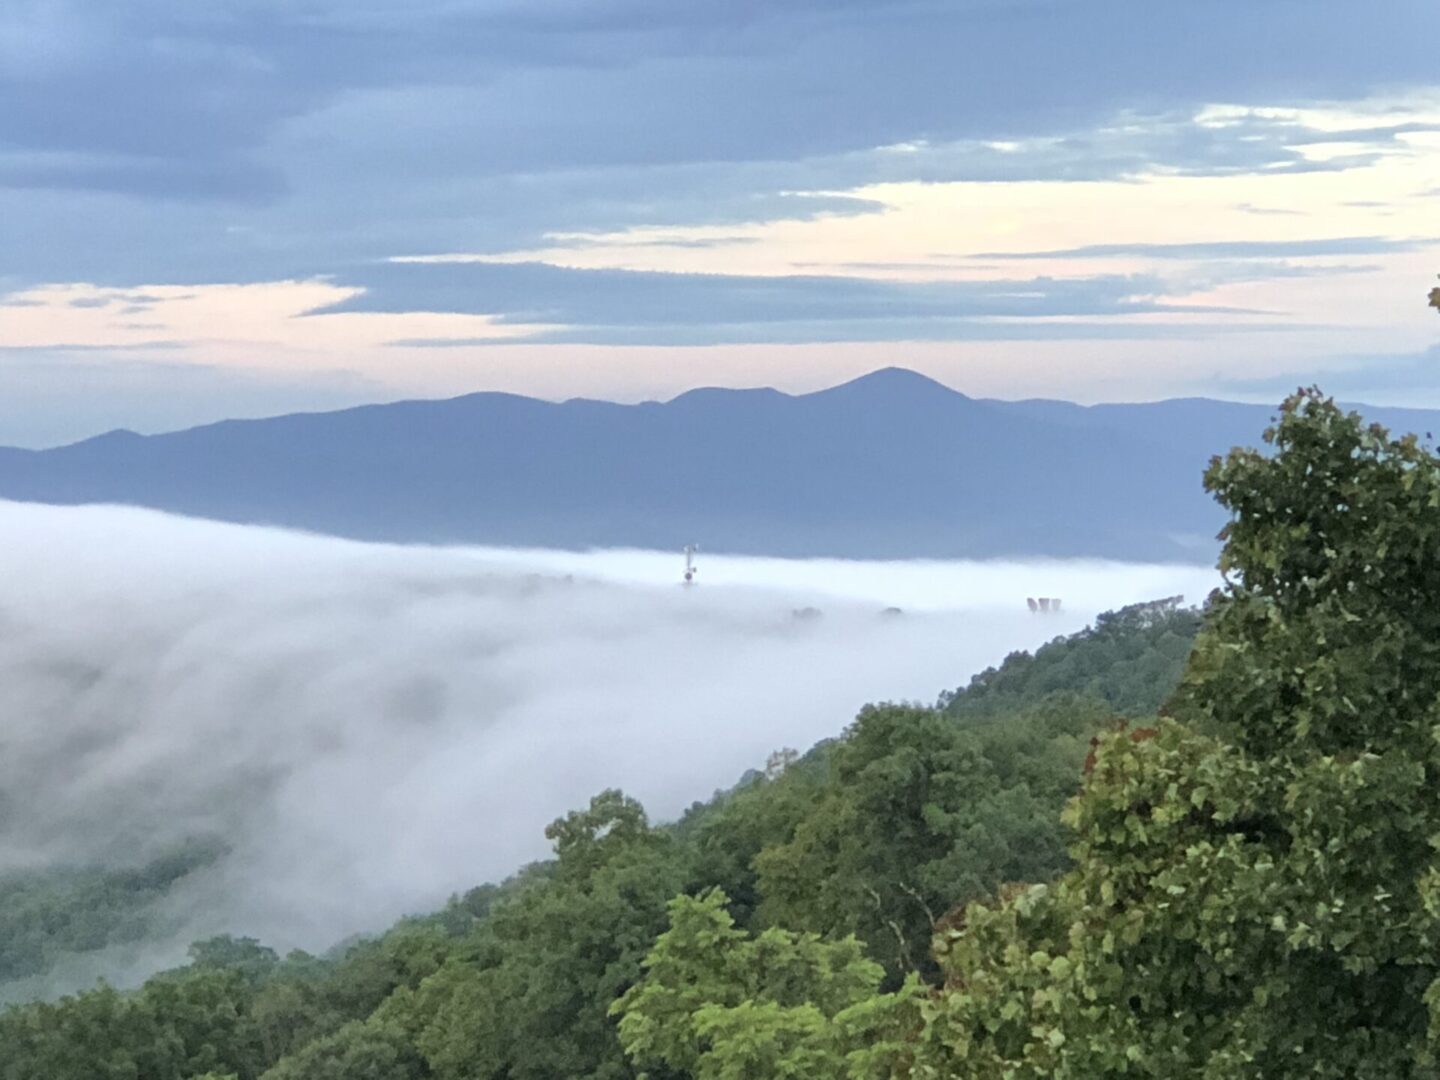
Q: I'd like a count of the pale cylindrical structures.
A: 3